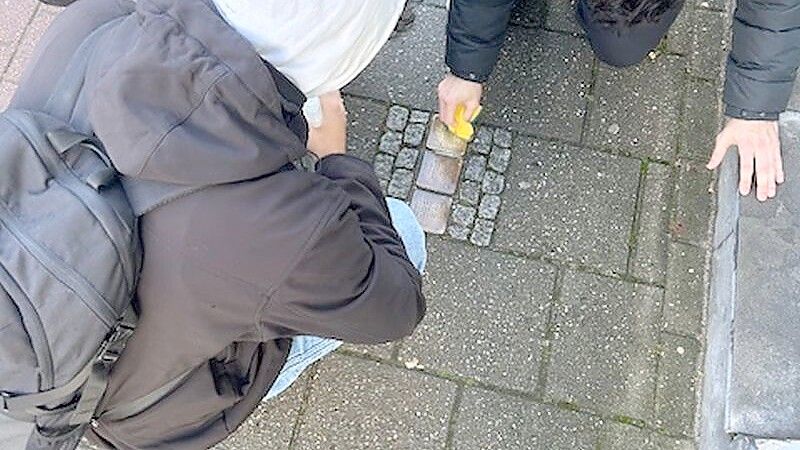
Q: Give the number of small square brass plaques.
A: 3